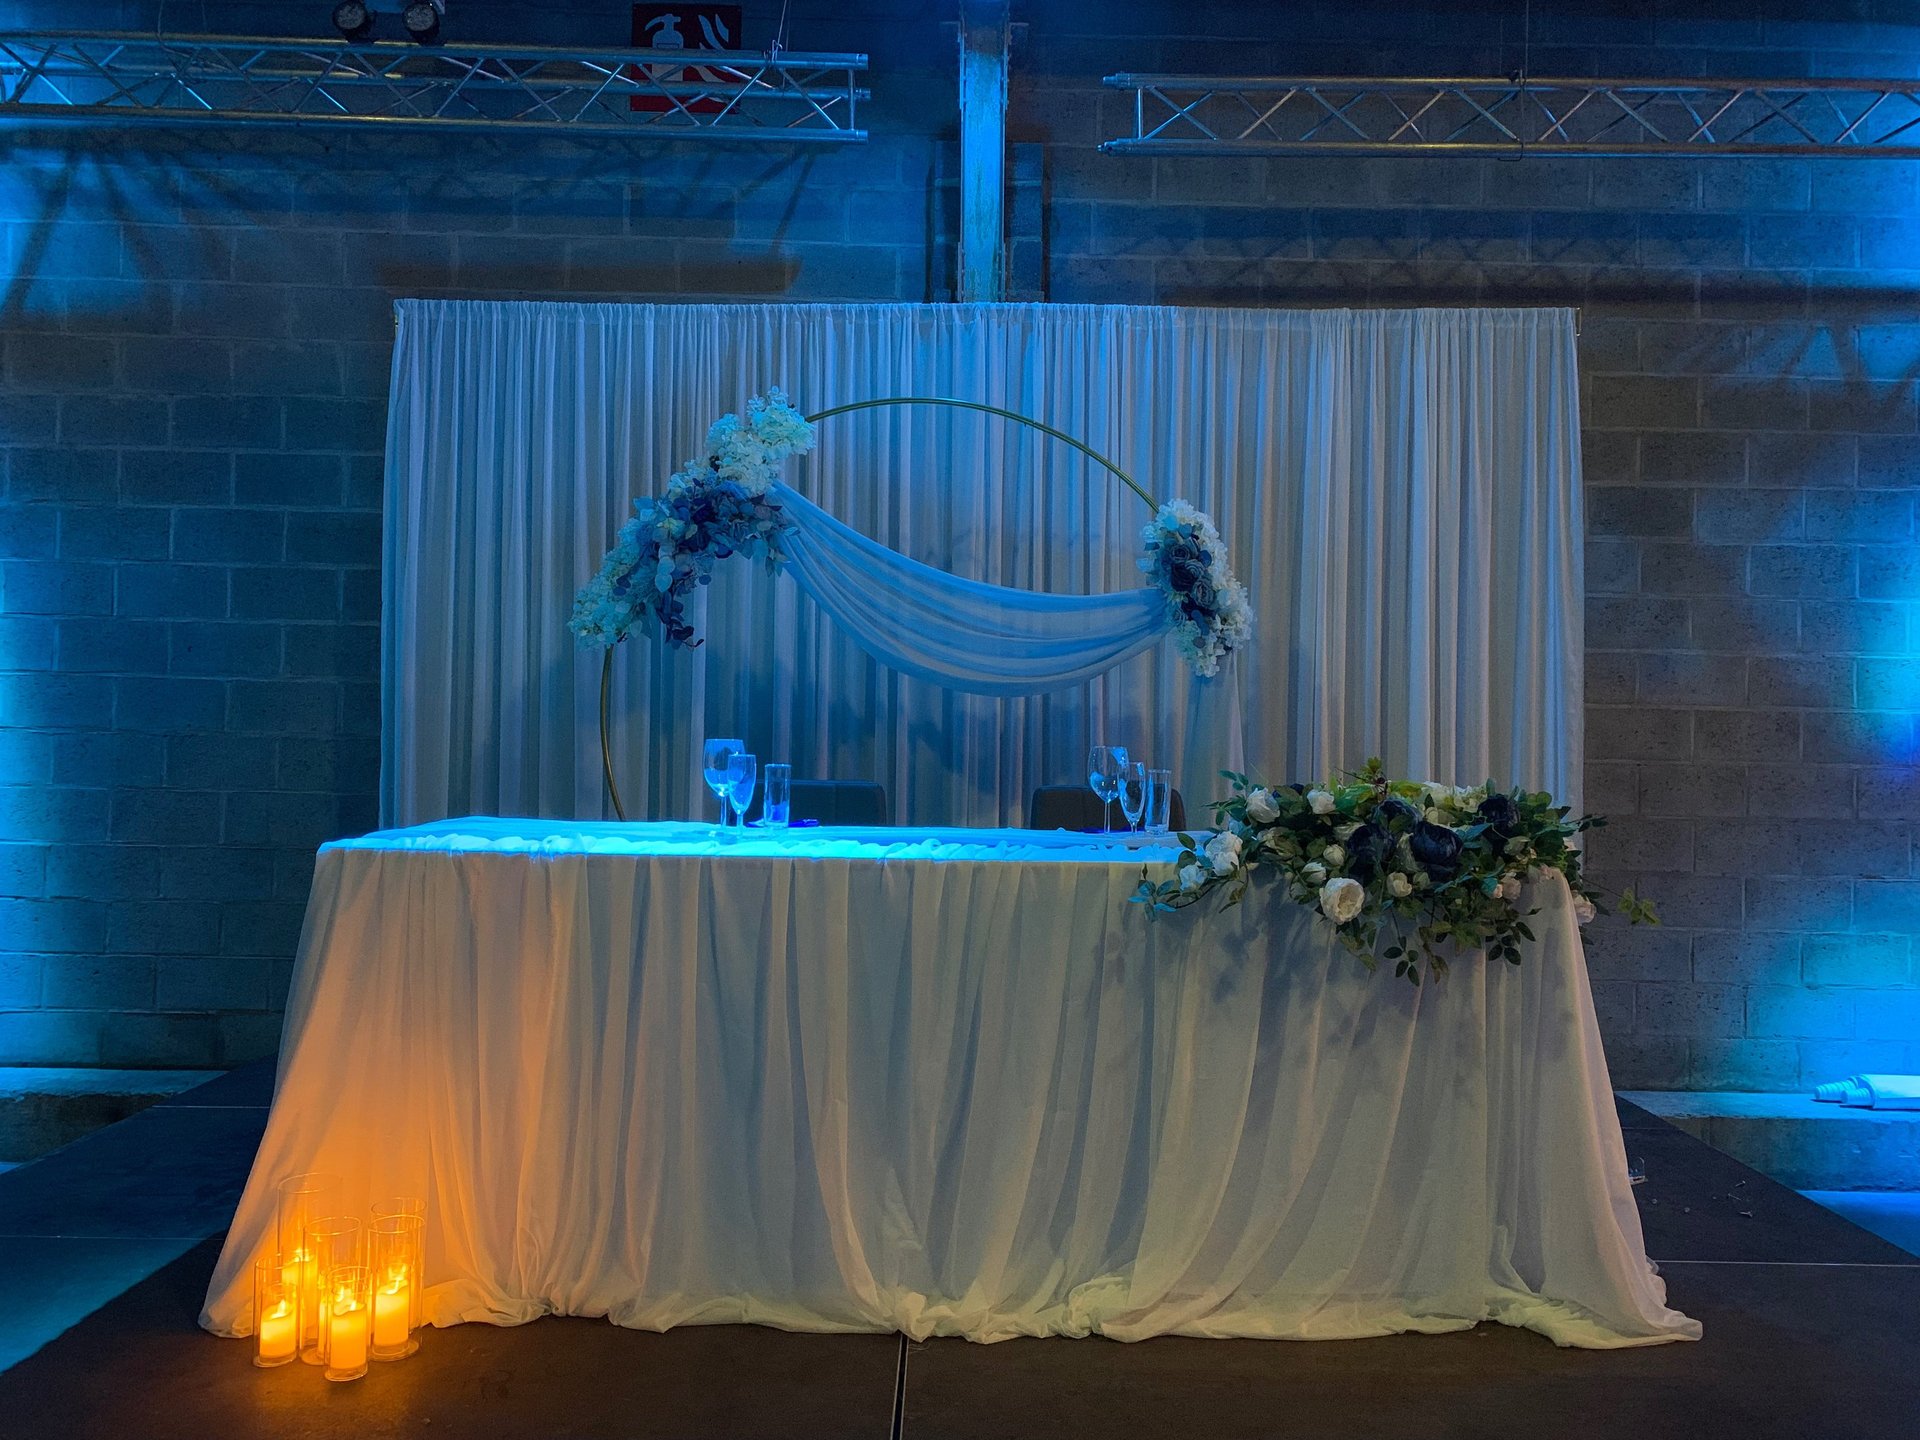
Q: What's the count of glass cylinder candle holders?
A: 6